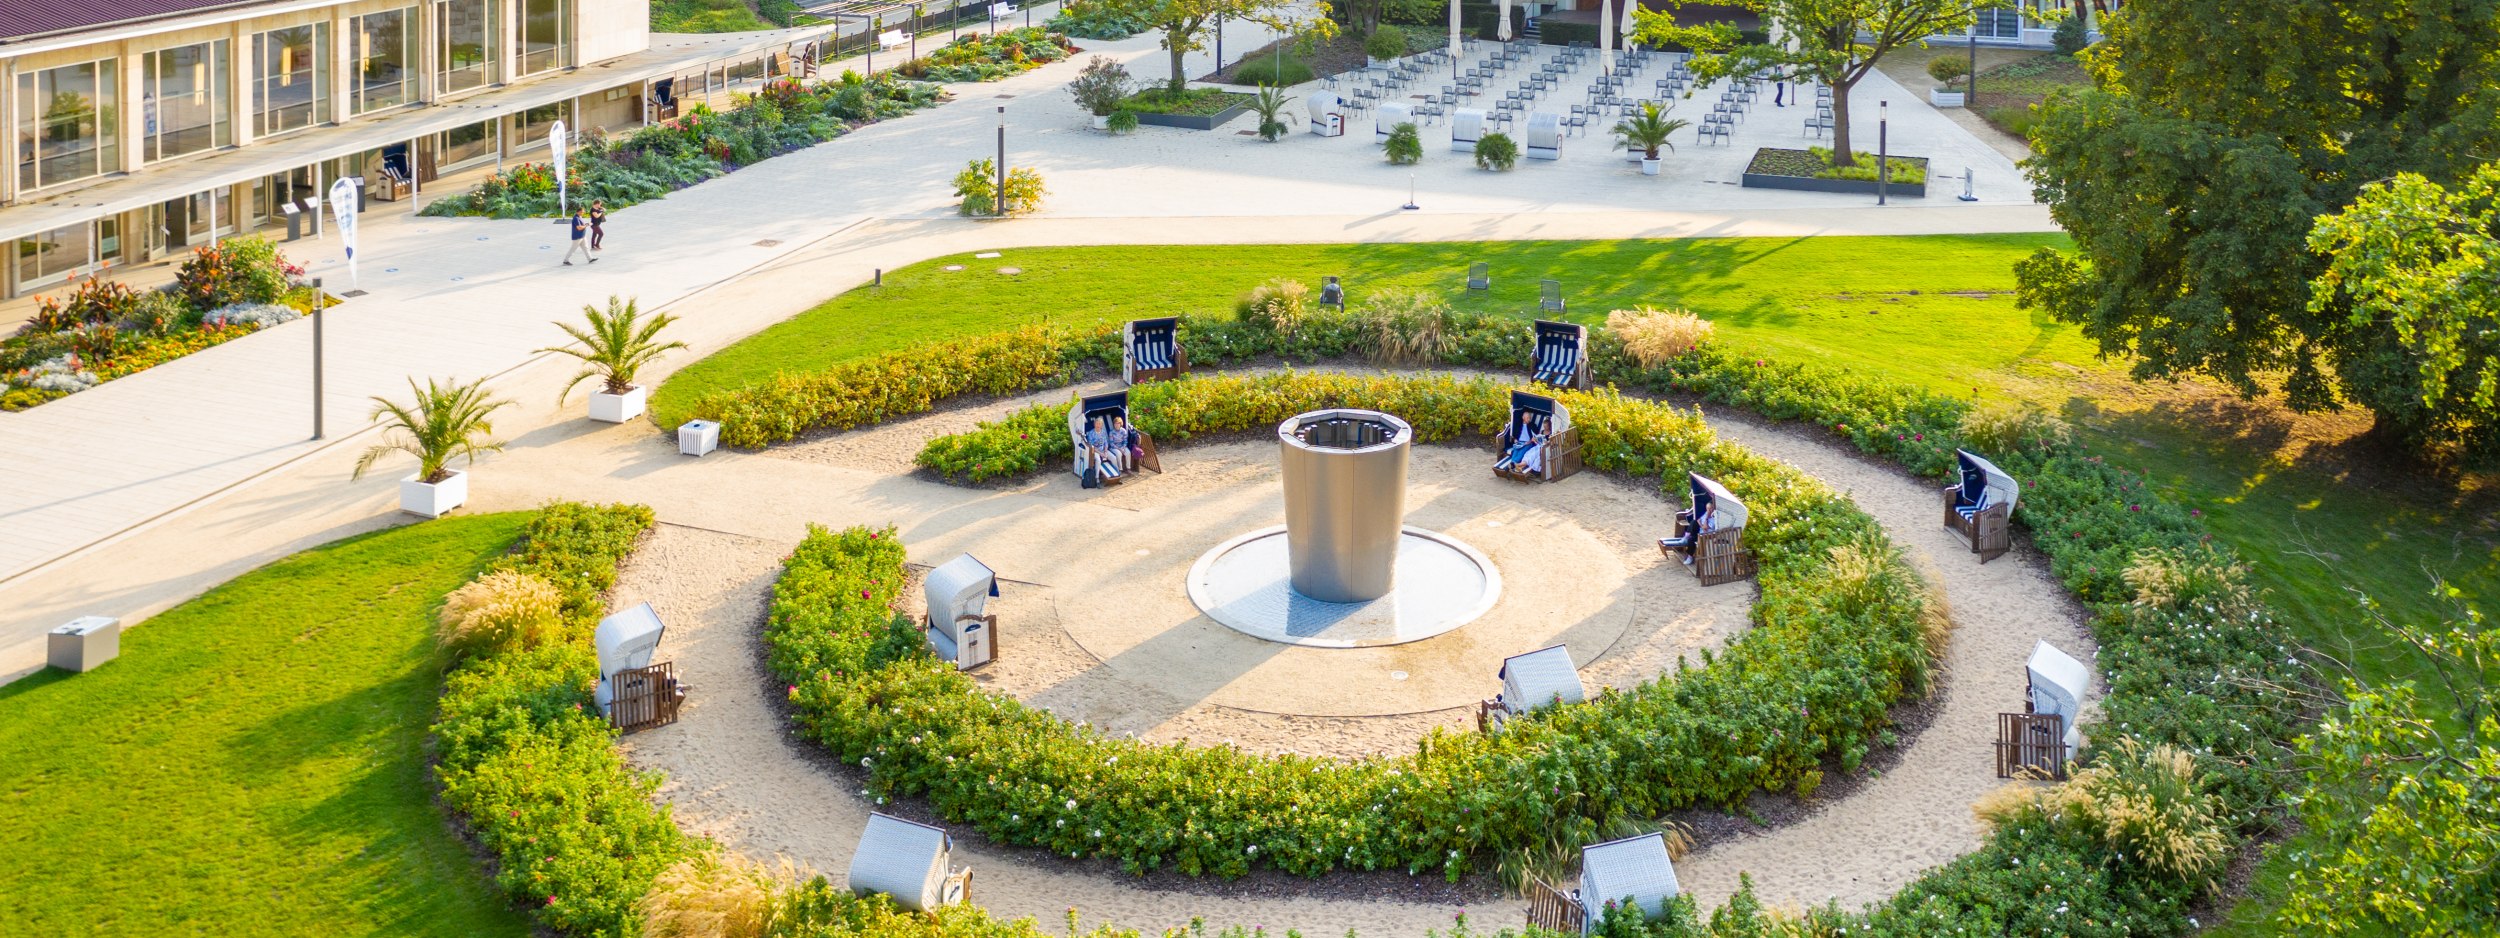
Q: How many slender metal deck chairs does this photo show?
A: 3